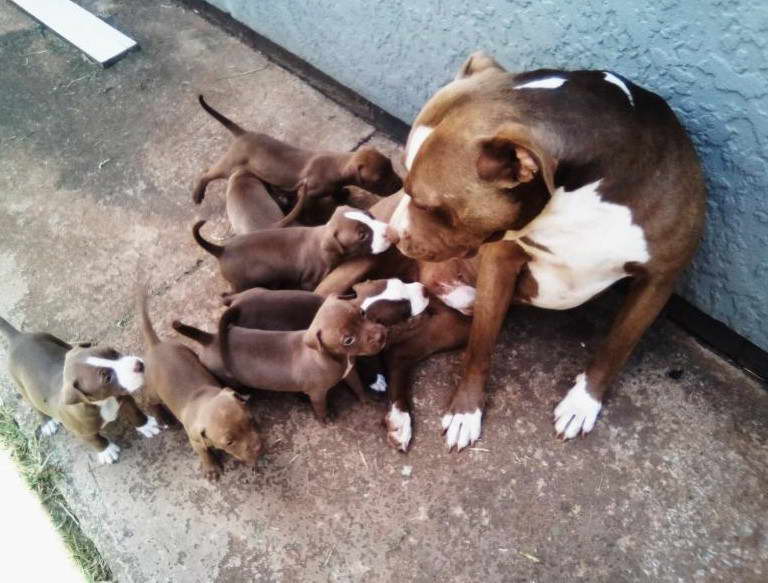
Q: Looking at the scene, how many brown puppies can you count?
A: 7